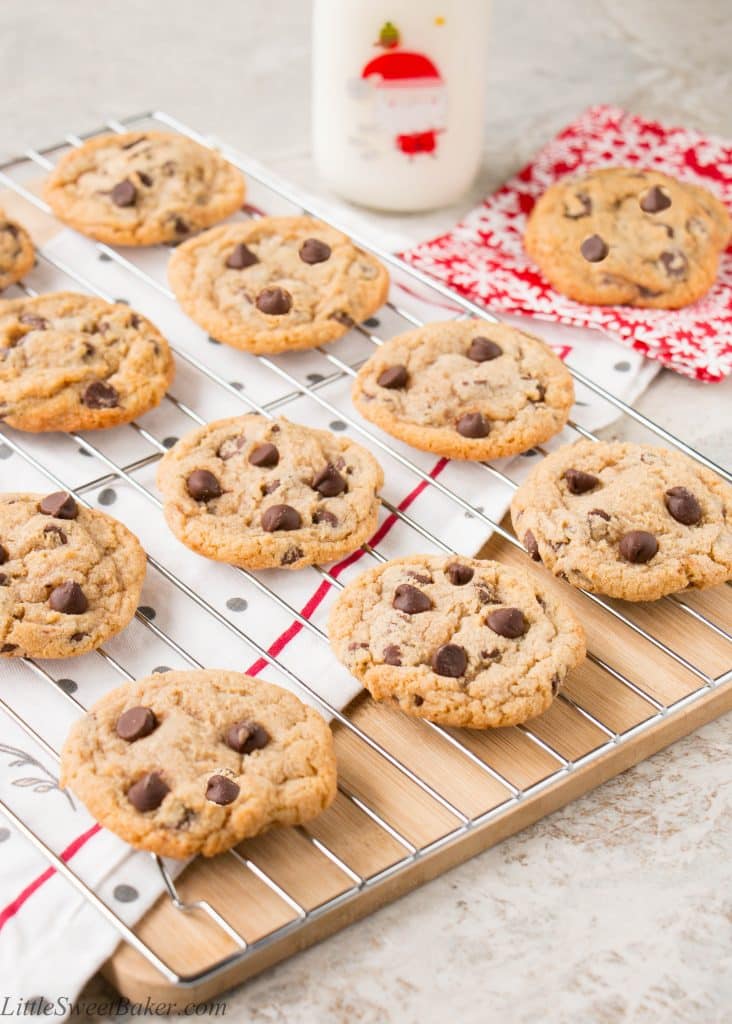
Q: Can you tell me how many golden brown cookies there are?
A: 11